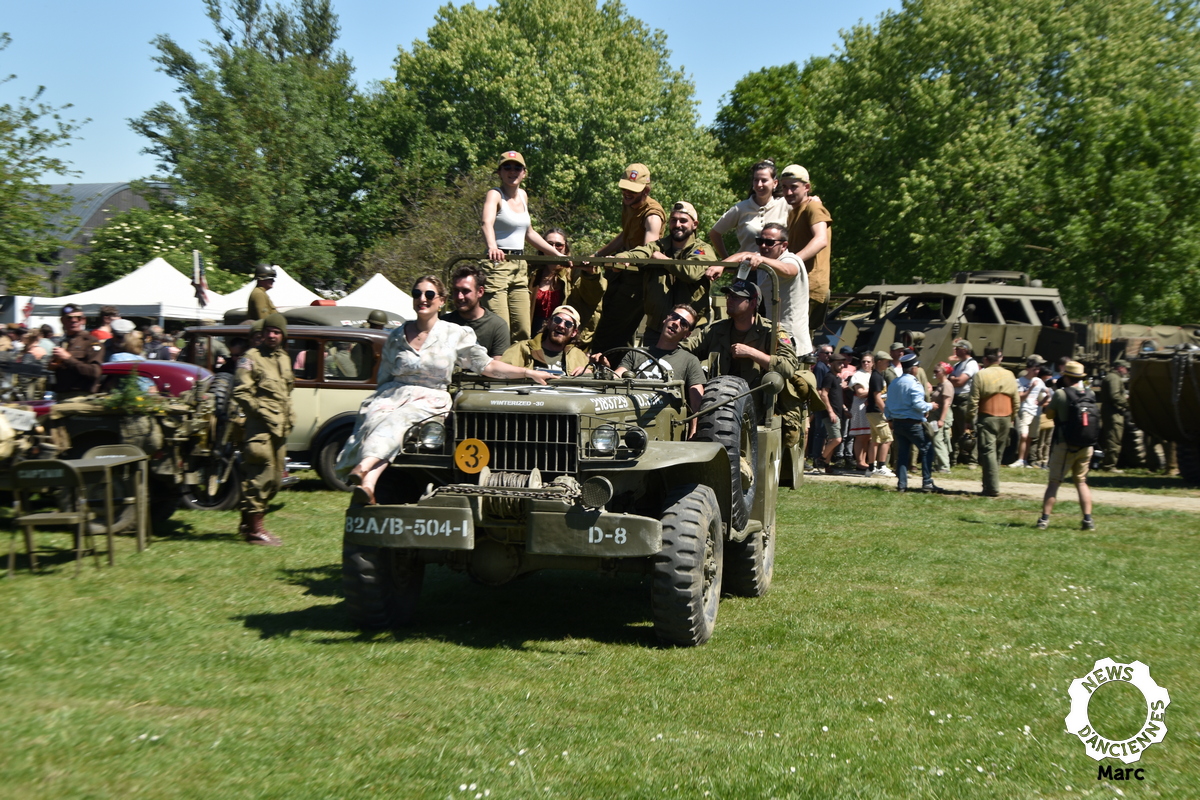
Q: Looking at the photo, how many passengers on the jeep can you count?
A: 12